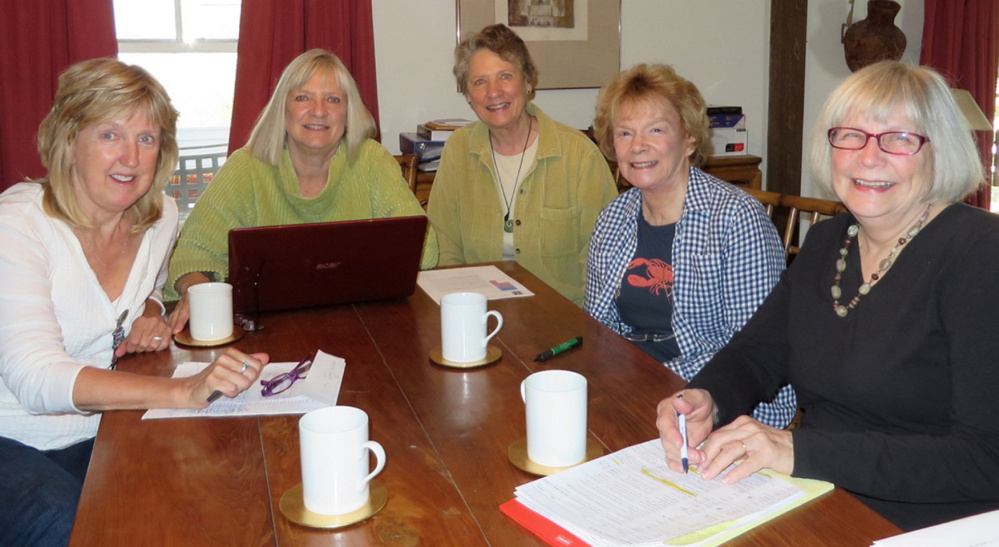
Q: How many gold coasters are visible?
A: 4